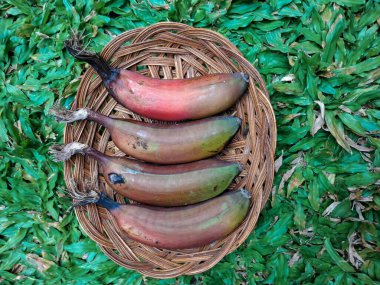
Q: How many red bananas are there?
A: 4